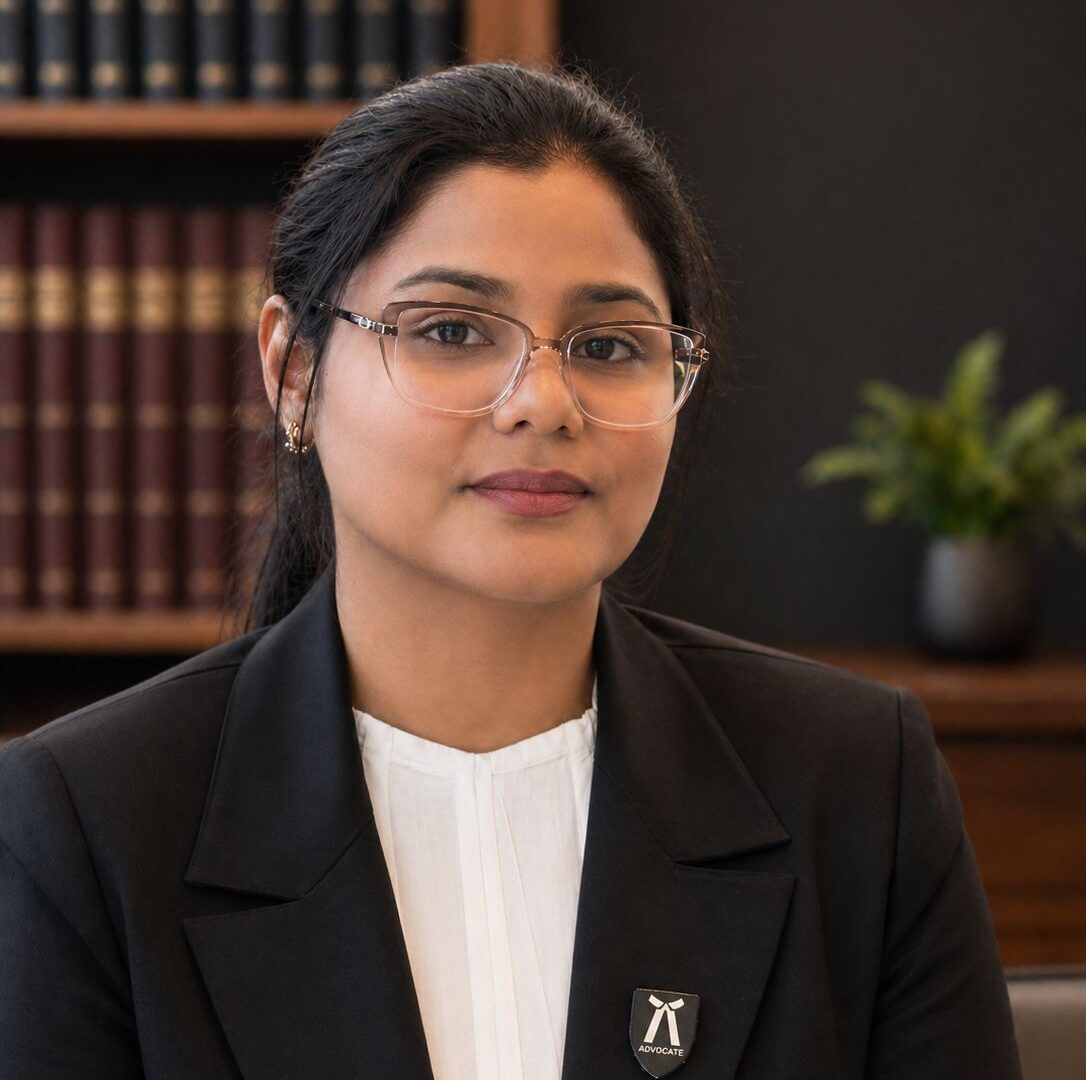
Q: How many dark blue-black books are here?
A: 9